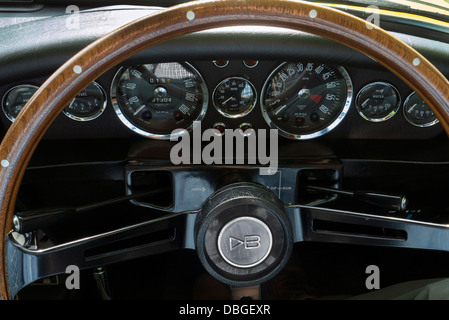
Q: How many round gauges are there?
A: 7